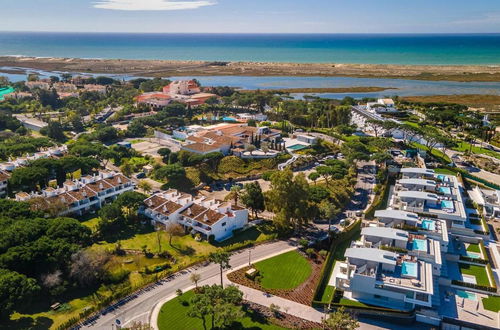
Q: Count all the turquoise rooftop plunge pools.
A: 6